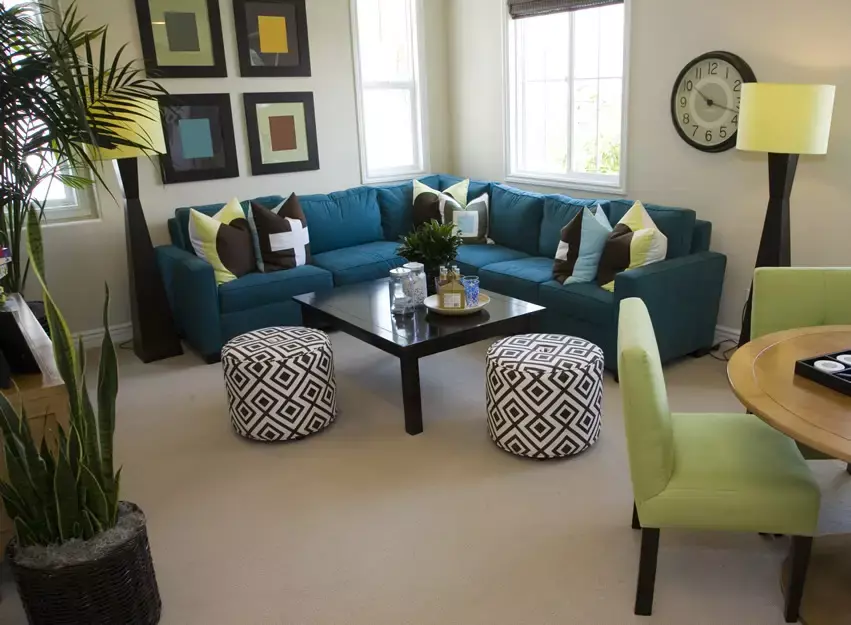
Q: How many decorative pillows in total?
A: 6